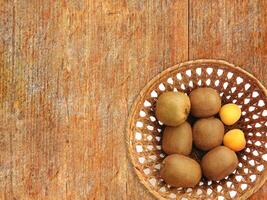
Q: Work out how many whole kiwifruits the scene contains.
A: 6